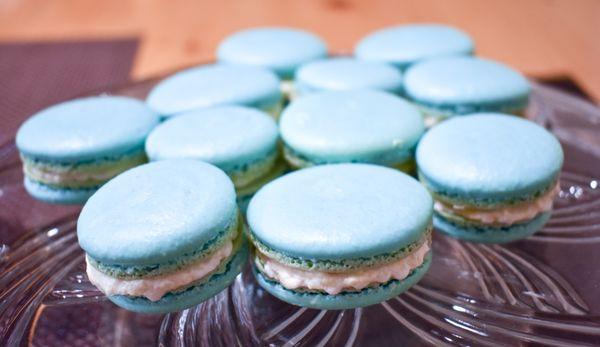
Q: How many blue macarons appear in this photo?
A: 11